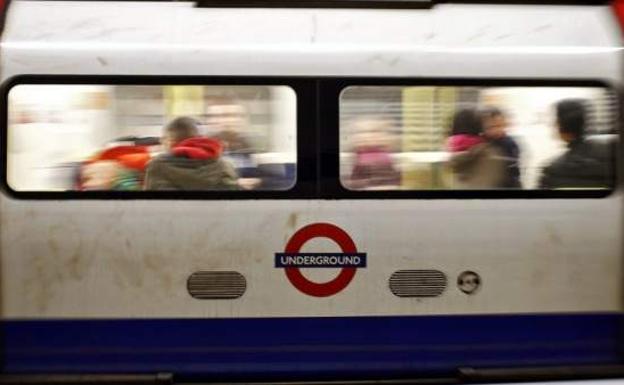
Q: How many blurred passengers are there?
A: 7